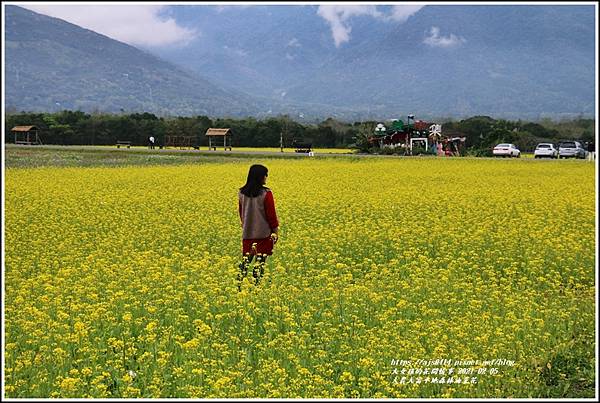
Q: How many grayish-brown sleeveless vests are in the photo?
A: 1